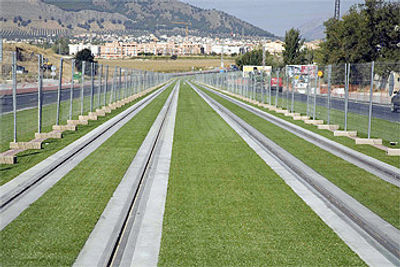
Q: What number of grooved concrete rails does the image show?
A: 4